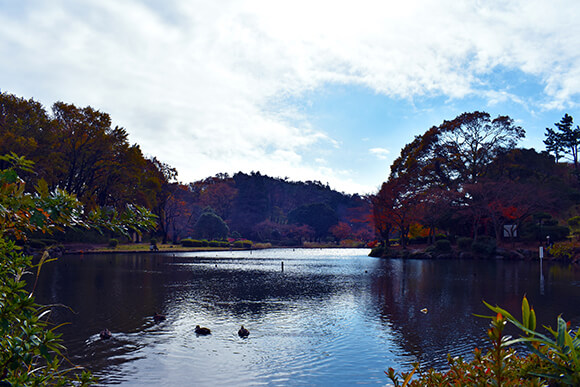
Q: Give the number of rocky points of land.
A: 1